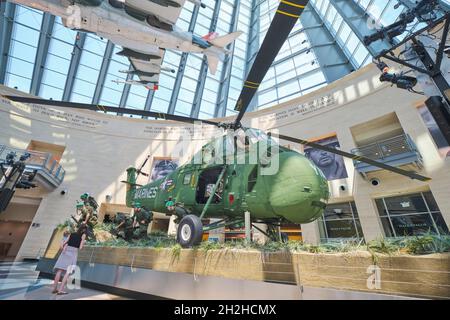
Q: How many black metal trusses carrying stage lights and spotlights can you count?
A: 2